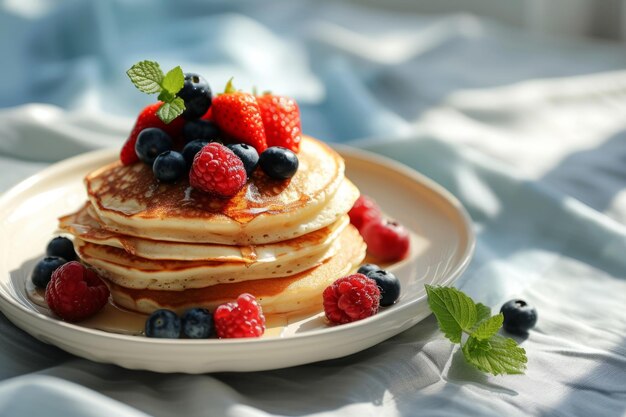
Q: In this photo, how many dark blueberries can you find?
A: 14